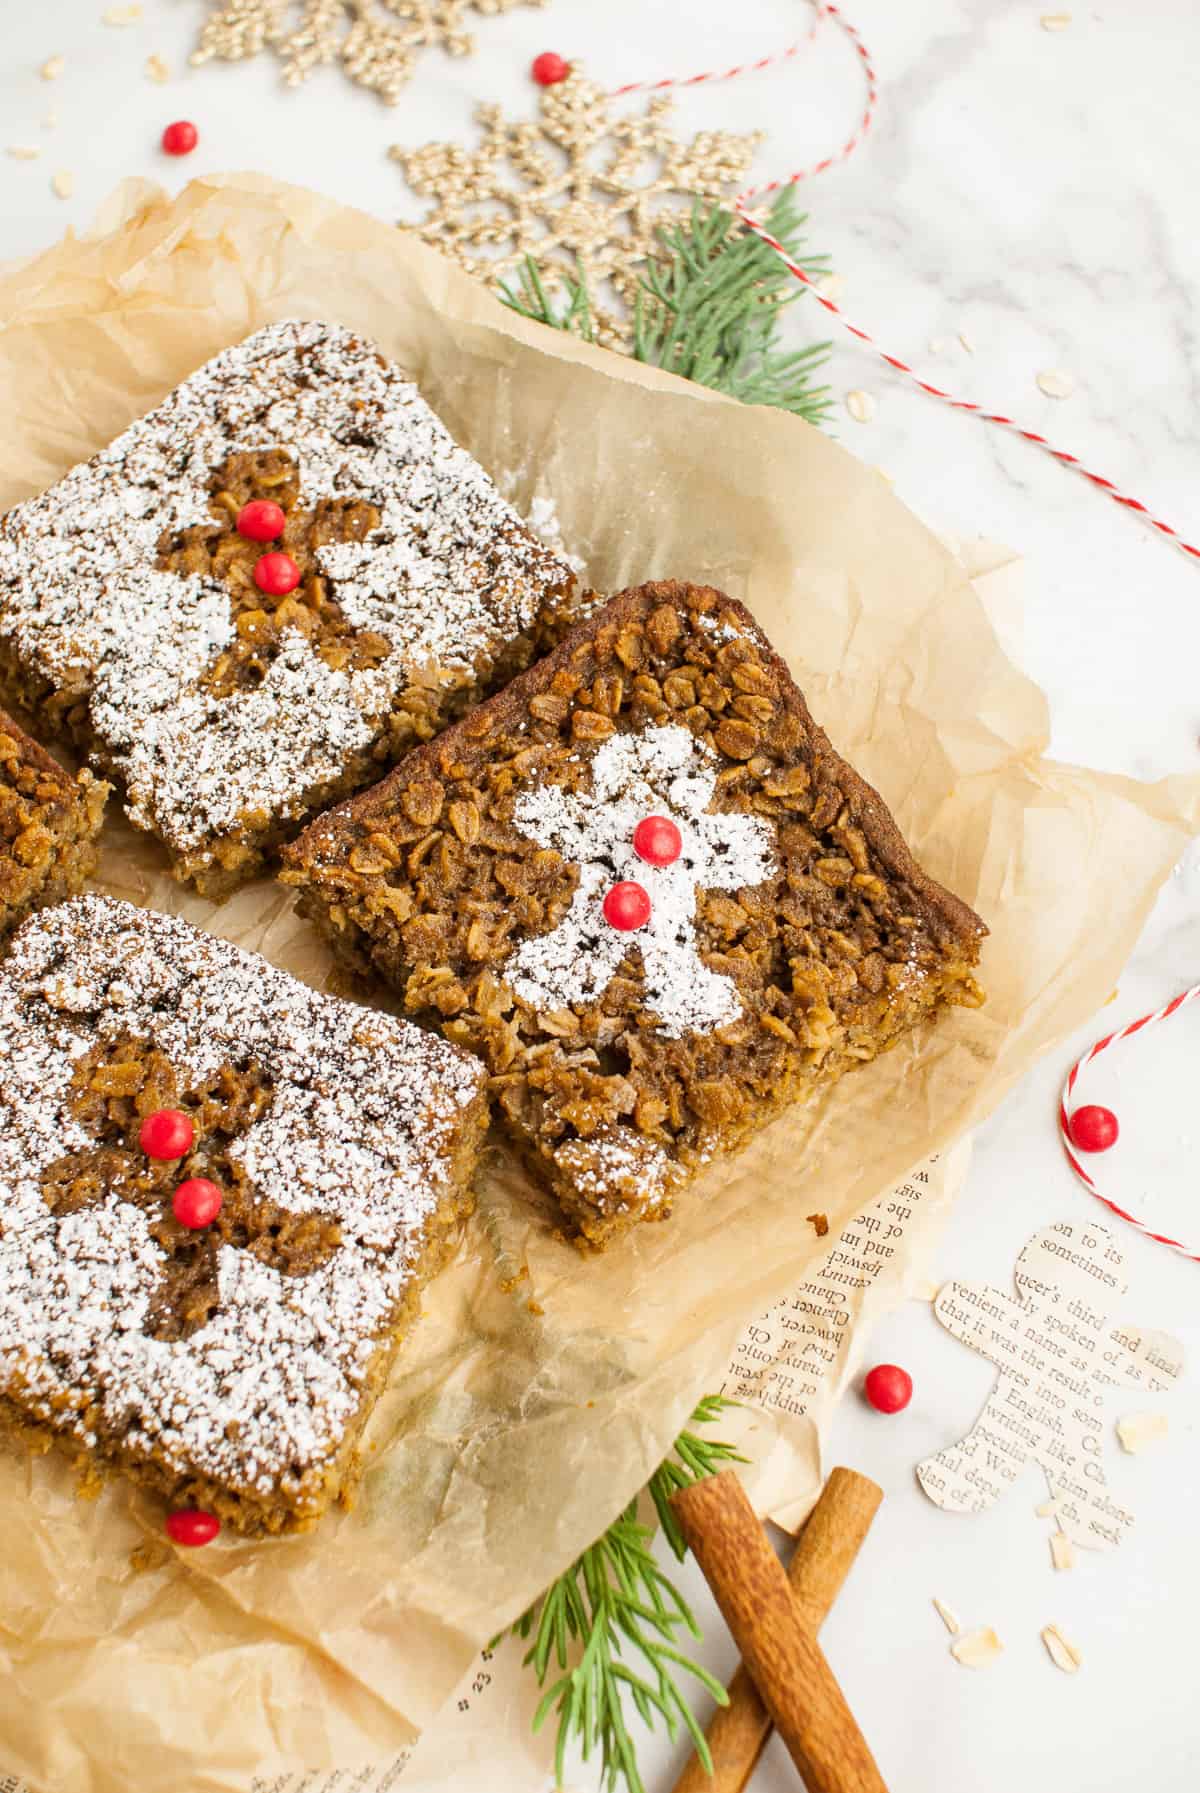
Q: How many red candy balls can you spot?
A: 11